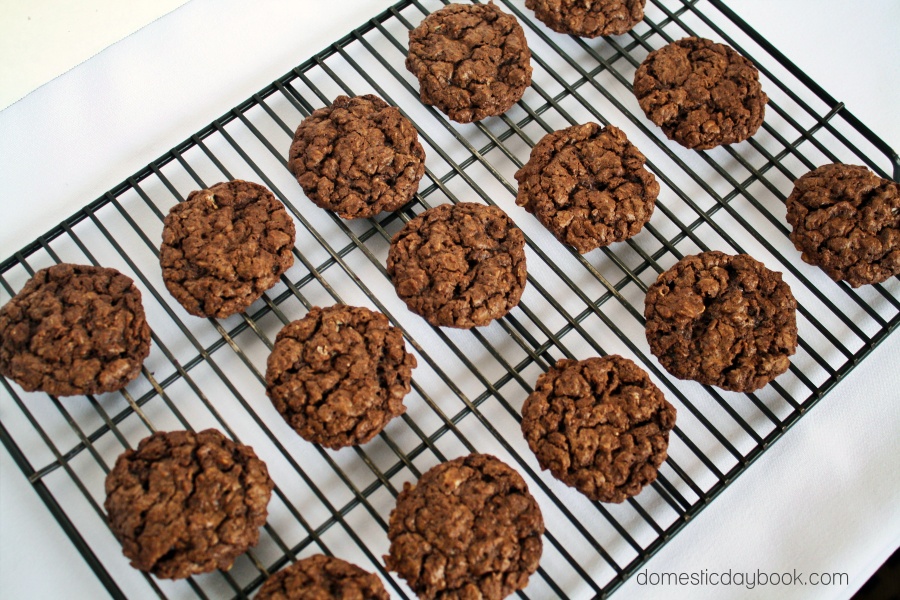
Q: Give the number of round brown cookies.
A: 15